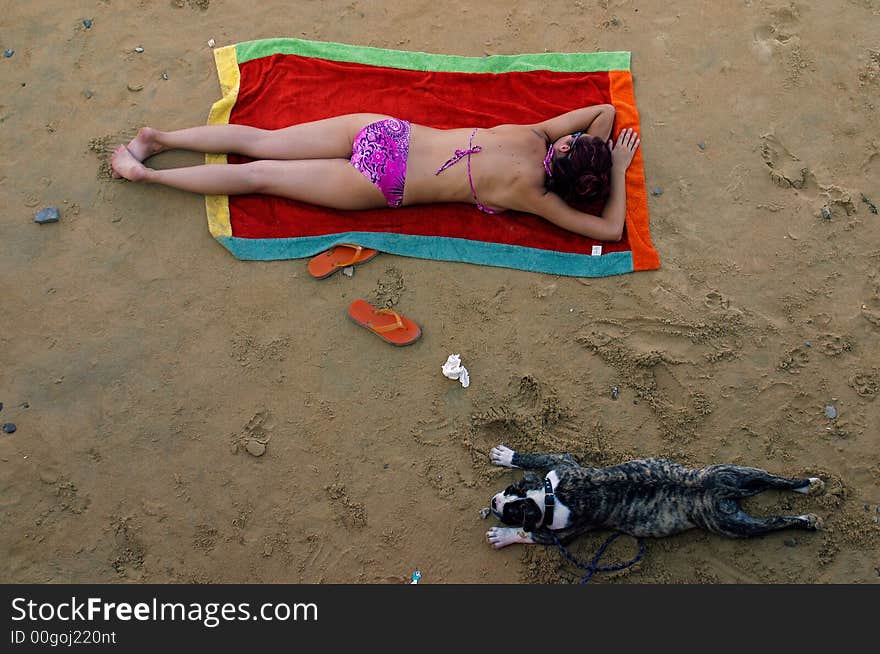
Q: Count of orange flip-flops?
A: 2